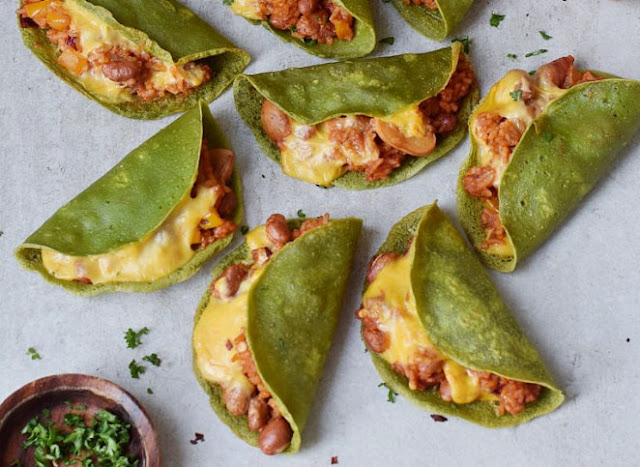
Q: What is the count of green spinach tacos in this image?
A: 8